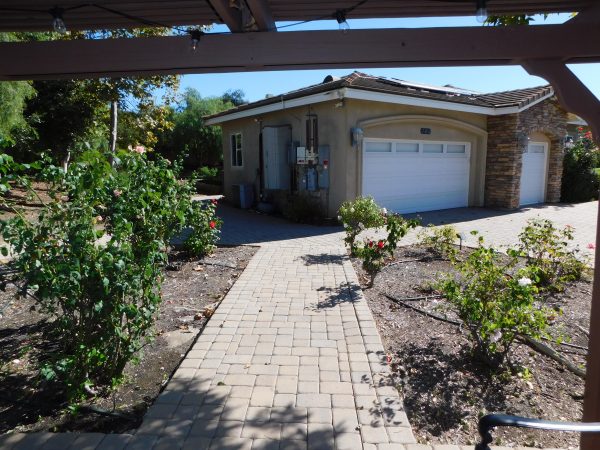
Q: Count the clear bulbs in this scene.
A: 4